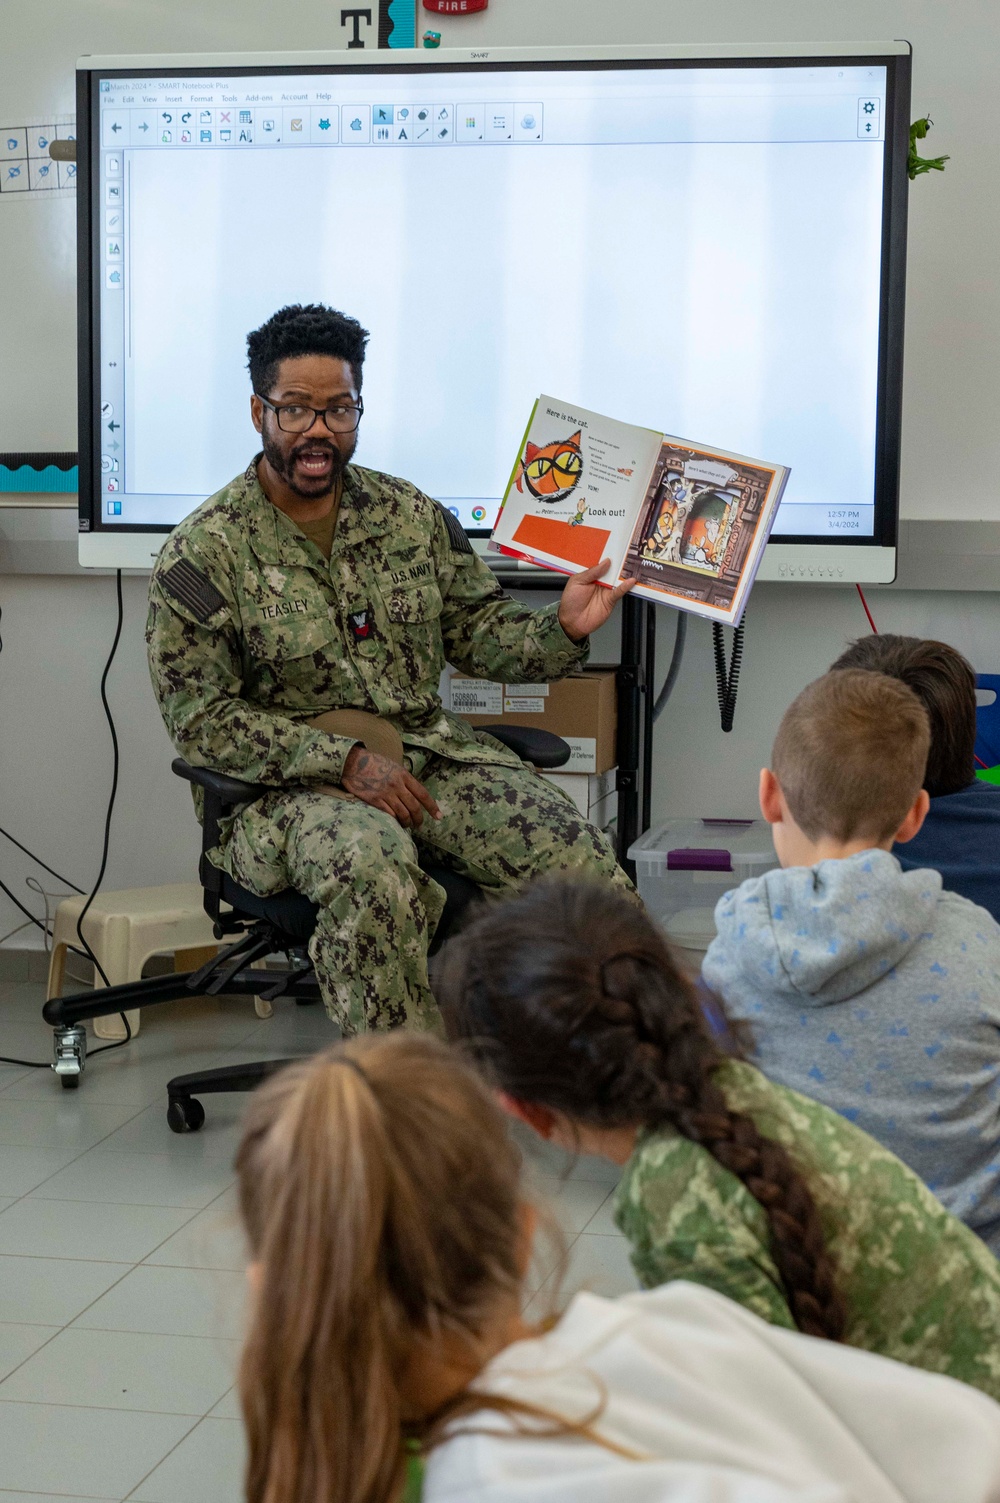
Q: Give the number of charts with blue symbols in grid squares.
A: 1